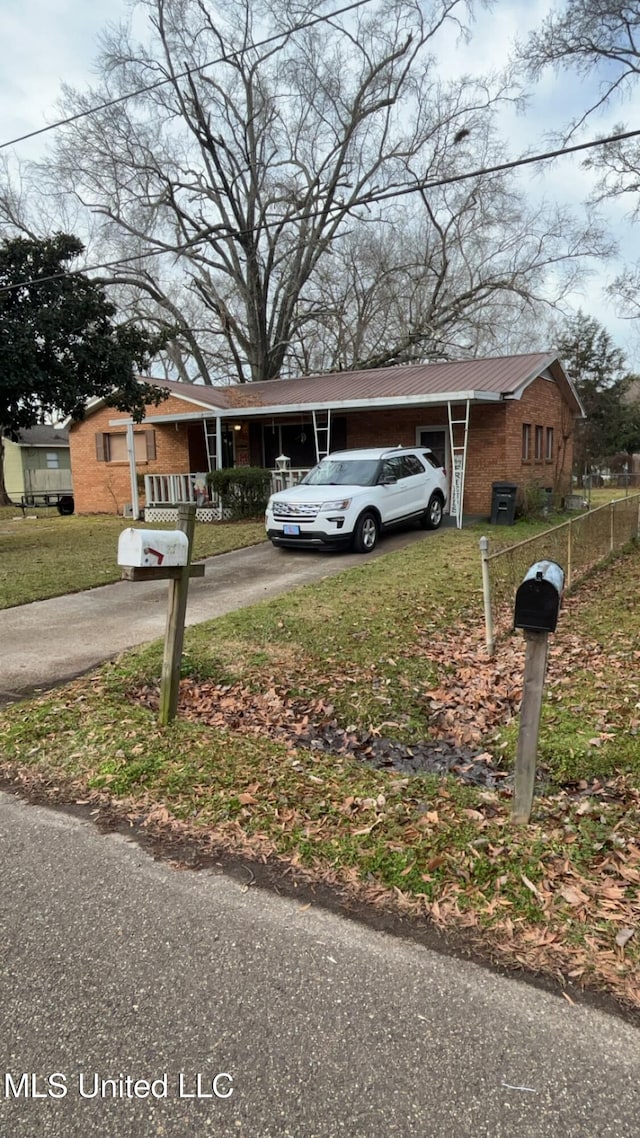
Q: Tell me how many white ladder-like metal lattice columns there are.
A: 3